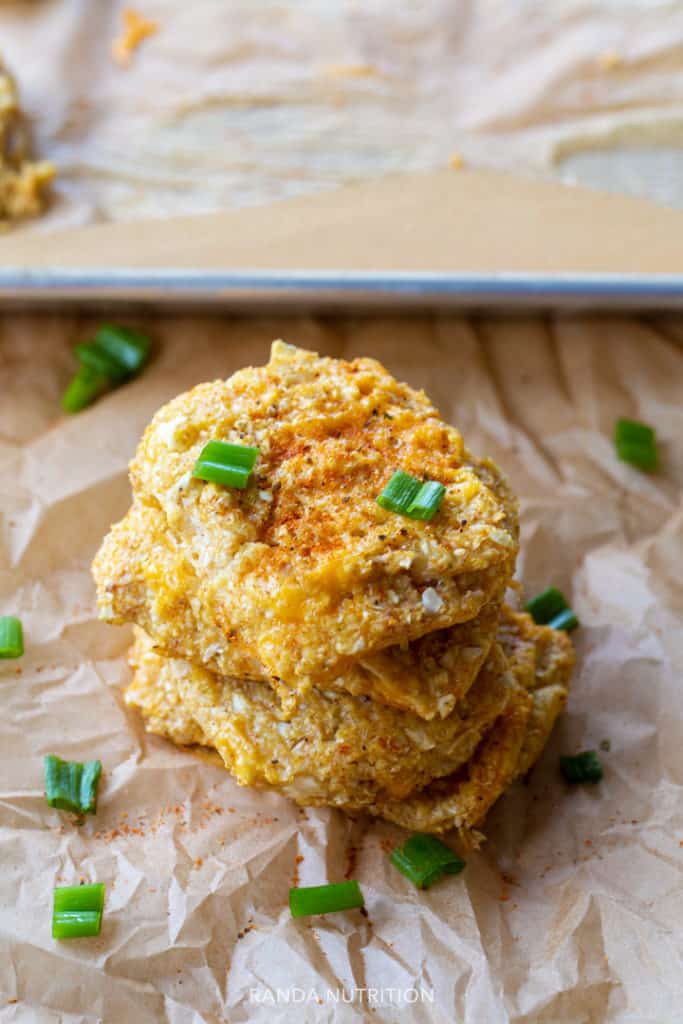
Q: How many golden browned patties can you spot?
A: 3